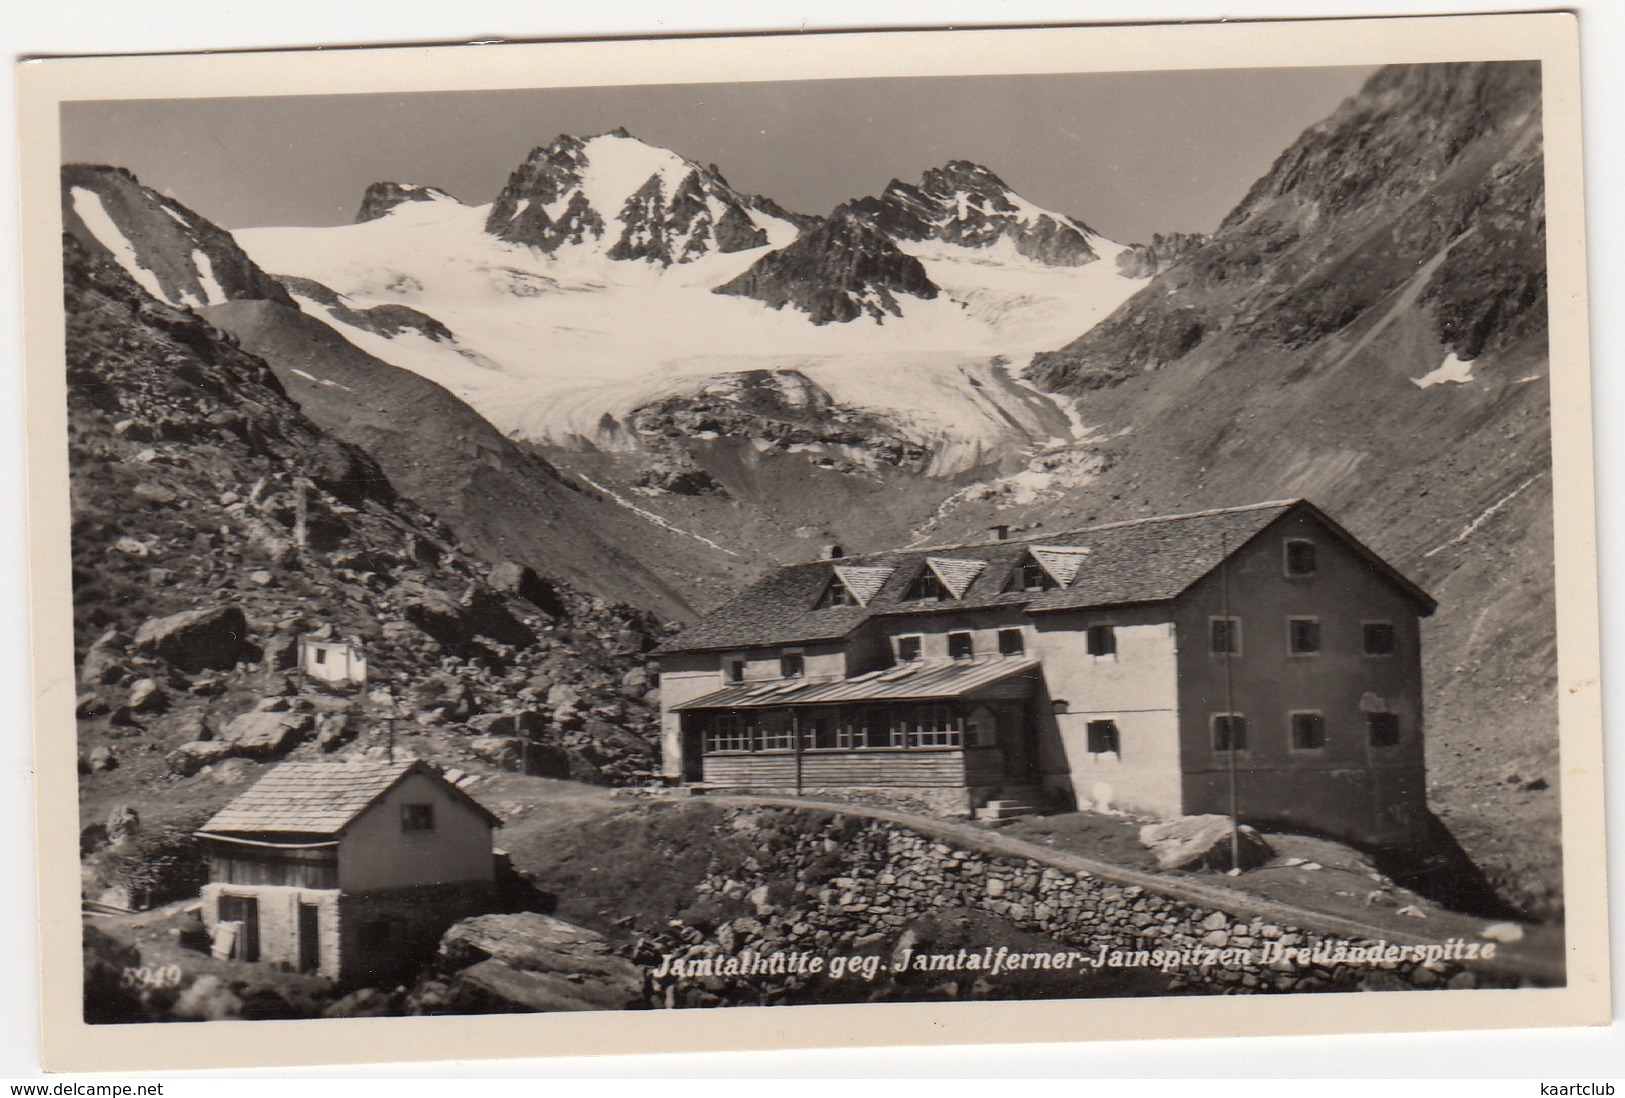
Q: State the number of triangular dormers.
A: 3